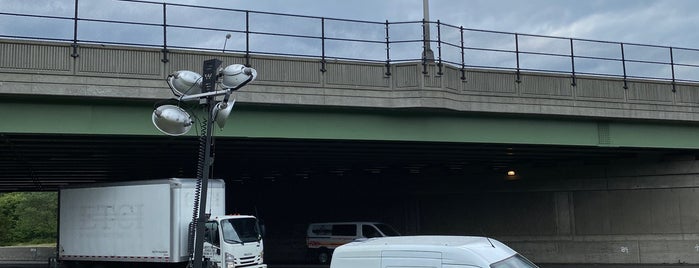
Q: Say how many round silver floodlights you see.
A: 4